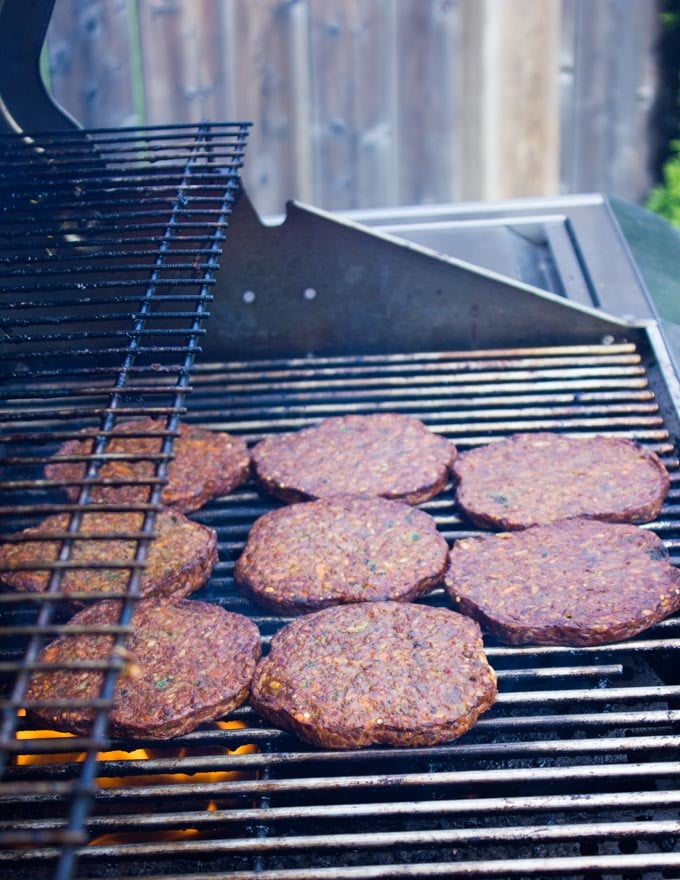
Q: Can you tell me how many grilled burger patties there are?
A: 8